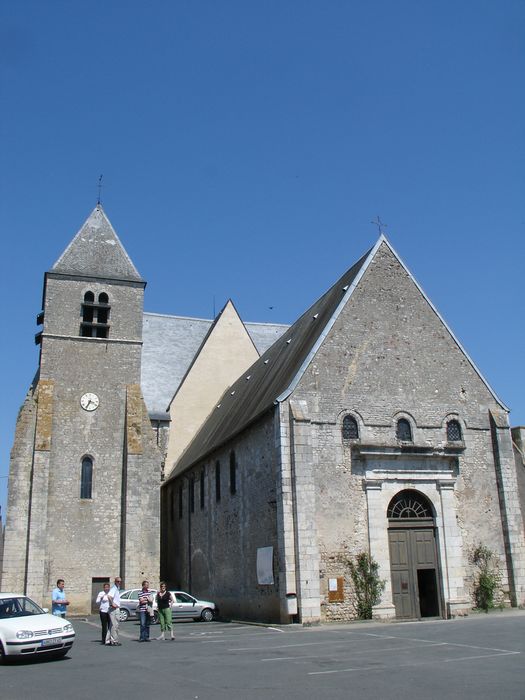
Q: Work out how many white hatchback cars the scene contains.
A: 1